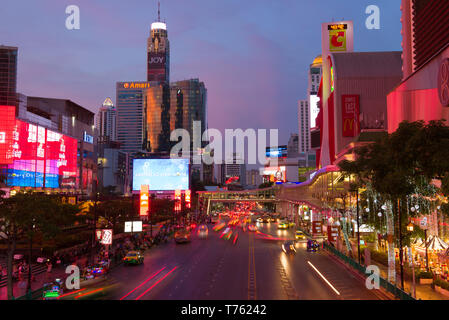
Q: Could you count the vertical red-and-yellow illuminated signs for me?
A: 3